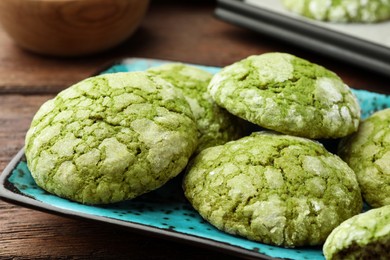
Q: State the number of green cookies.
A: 7